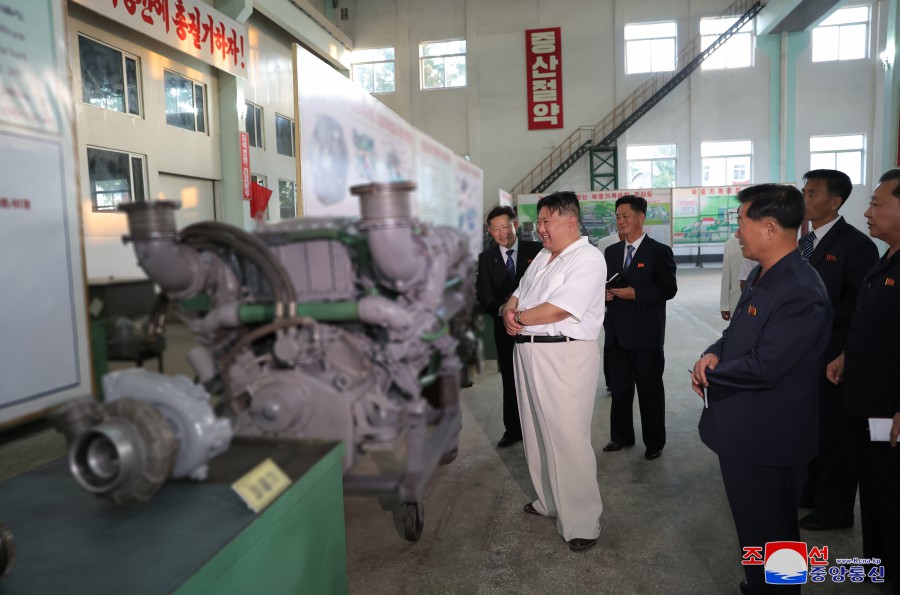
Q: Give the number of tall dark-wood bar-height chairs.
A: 0